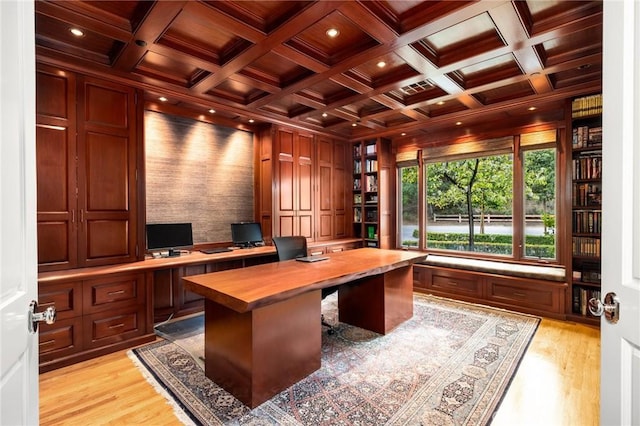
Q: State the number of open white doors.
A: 2